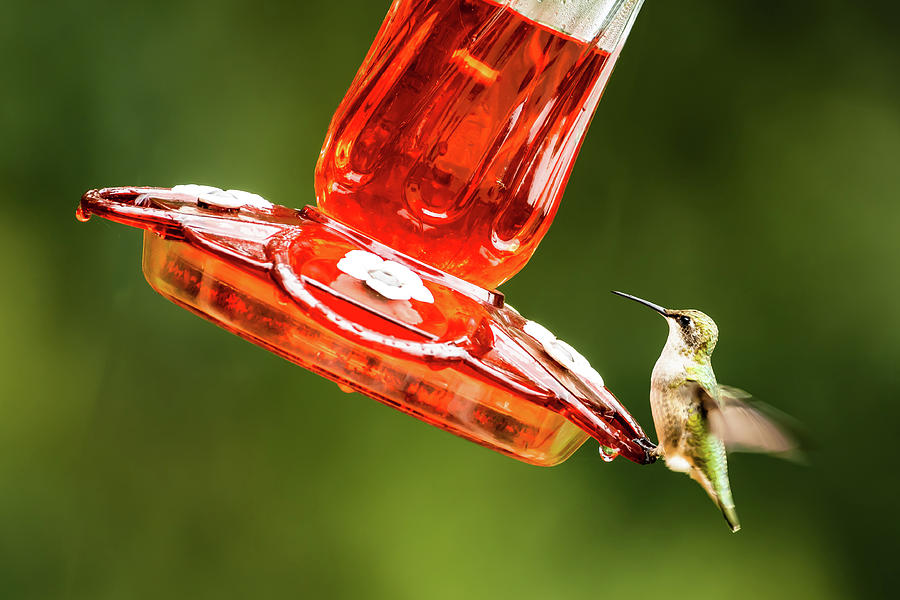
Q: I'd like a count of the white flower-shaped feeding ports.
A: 3